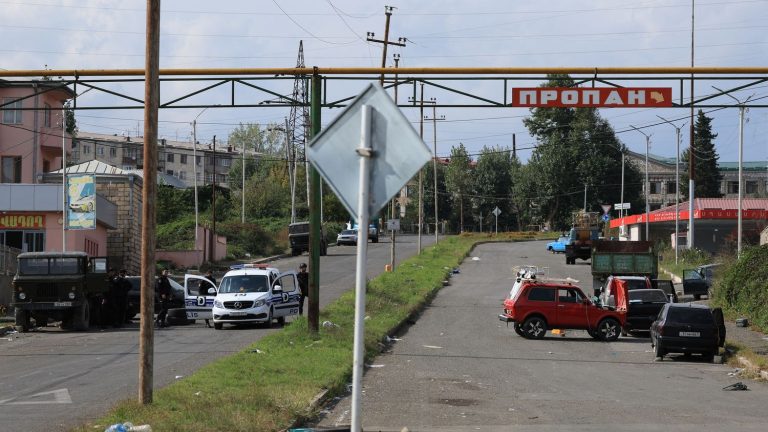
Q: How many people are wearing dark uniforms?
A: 5